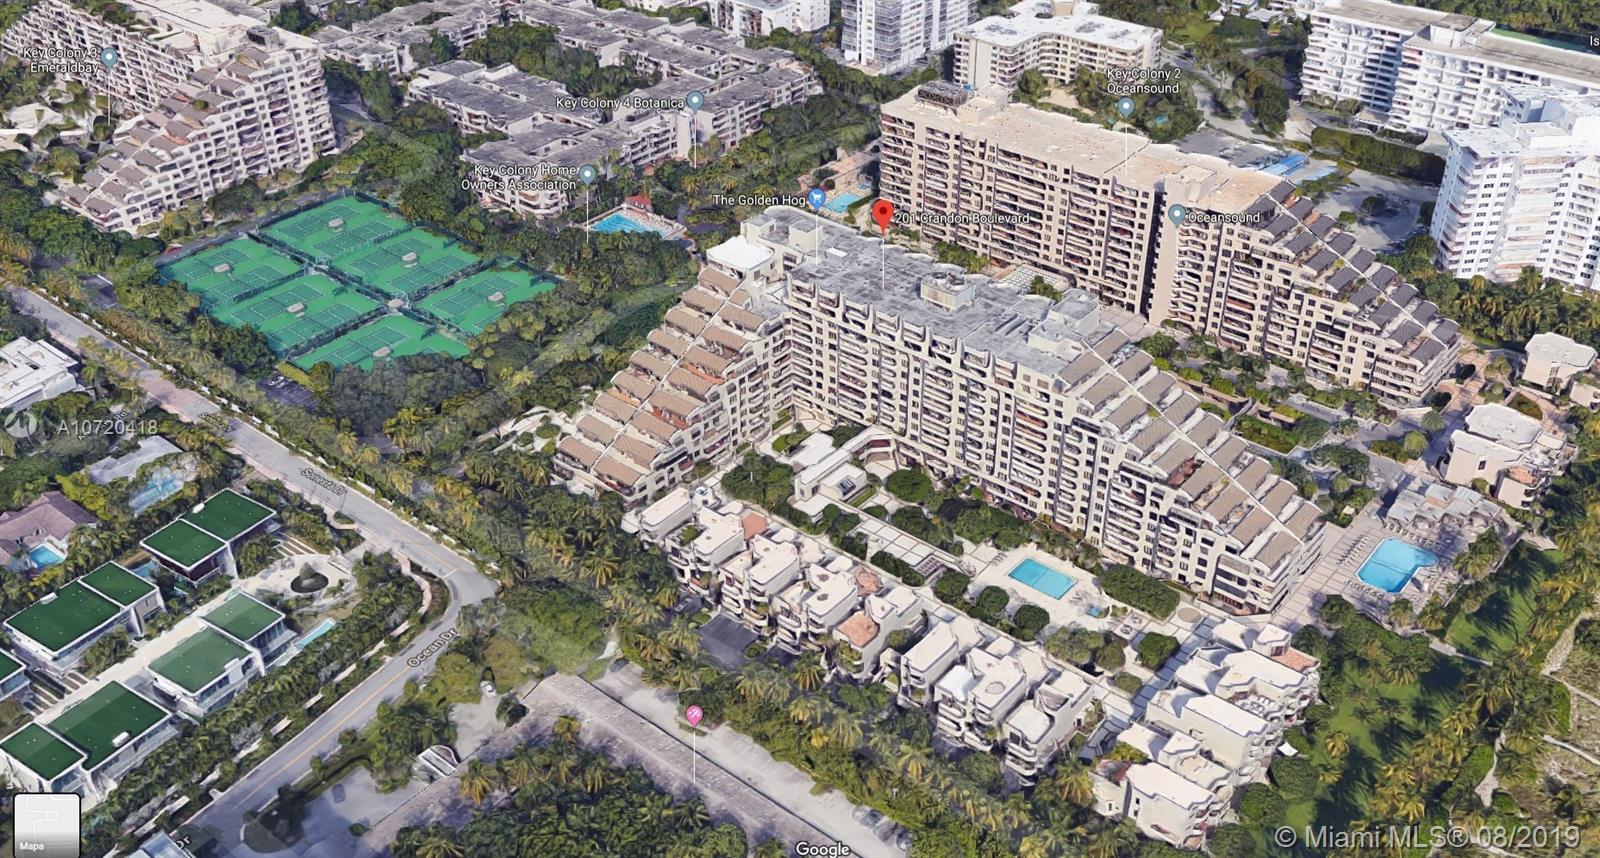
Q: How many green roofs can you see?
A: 9